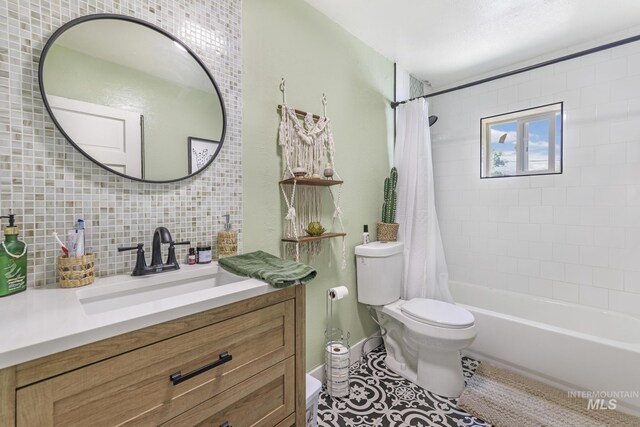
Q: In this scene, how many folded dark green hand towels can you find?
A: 1